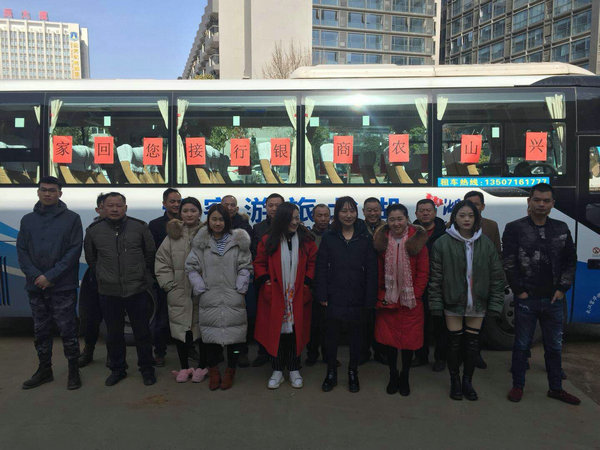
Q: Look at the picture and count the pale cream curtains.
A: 9